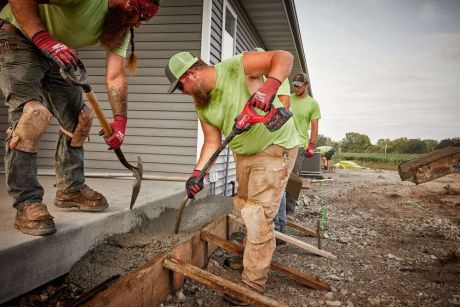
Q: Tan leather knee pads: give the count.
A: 3